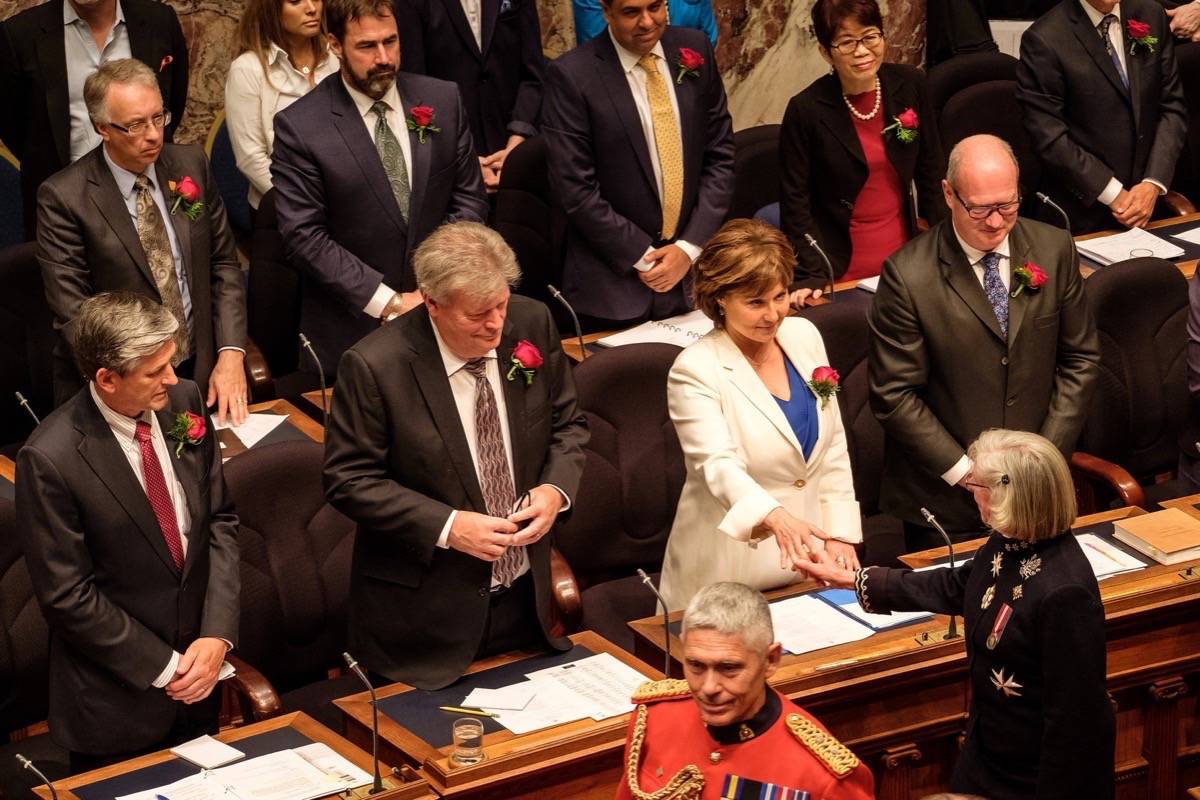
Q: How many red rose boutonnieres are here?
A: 9